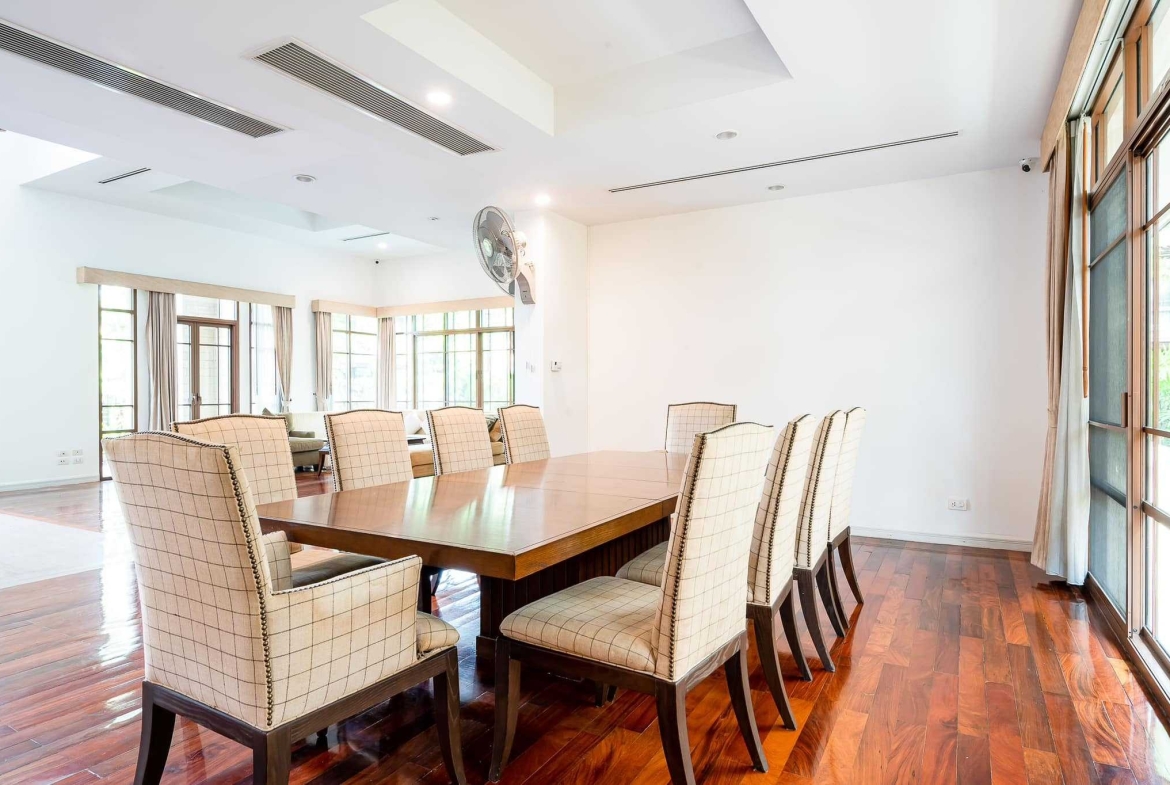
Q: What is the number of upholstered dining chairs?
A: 10